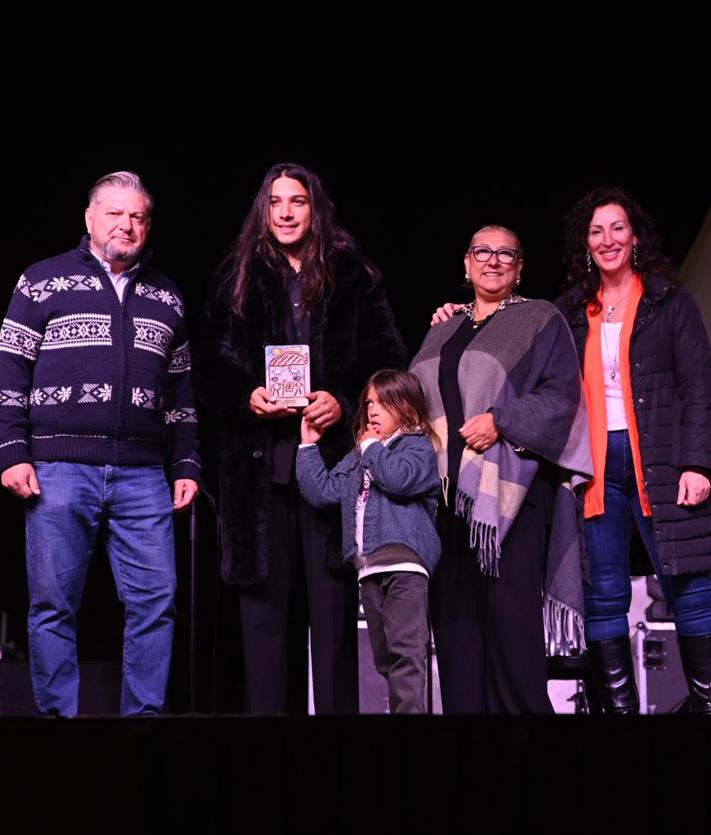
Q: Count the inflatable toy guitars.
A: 0